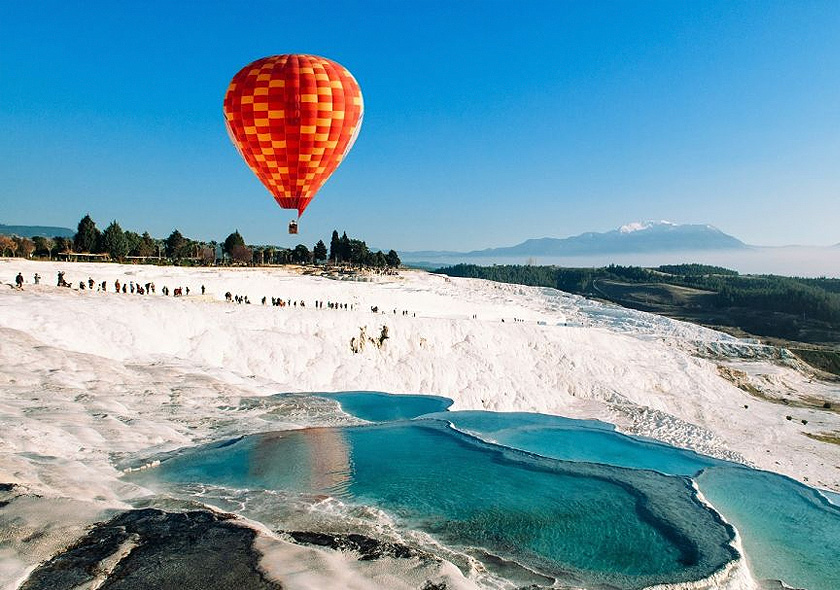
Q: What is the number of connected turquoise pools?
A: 4